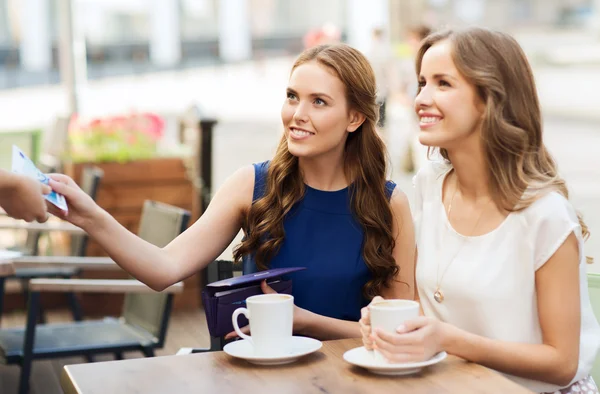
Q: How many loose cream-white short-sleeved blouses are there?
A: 1